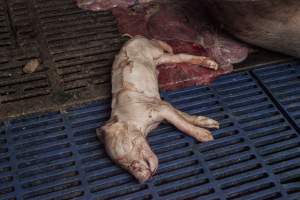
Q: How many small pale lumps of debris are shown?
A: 1